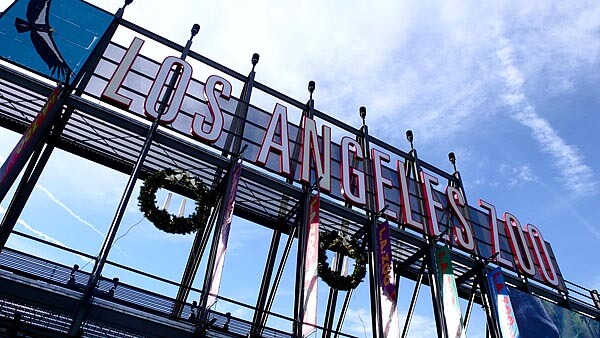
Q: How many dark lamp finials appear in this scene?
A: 7